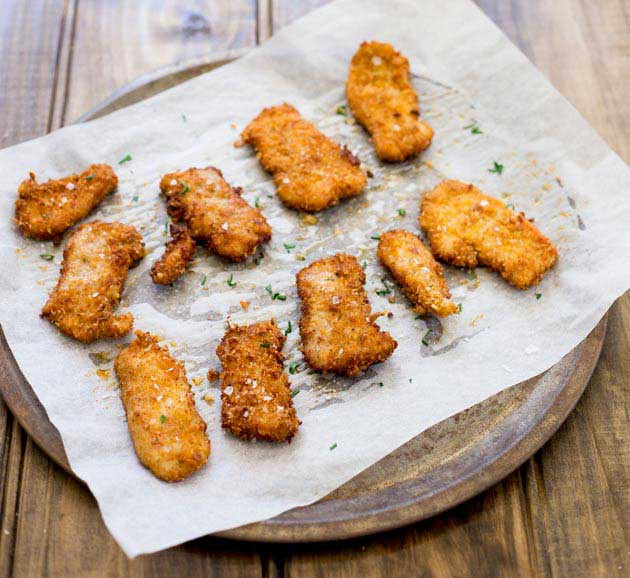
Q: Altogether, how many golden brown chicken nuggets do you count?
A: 11